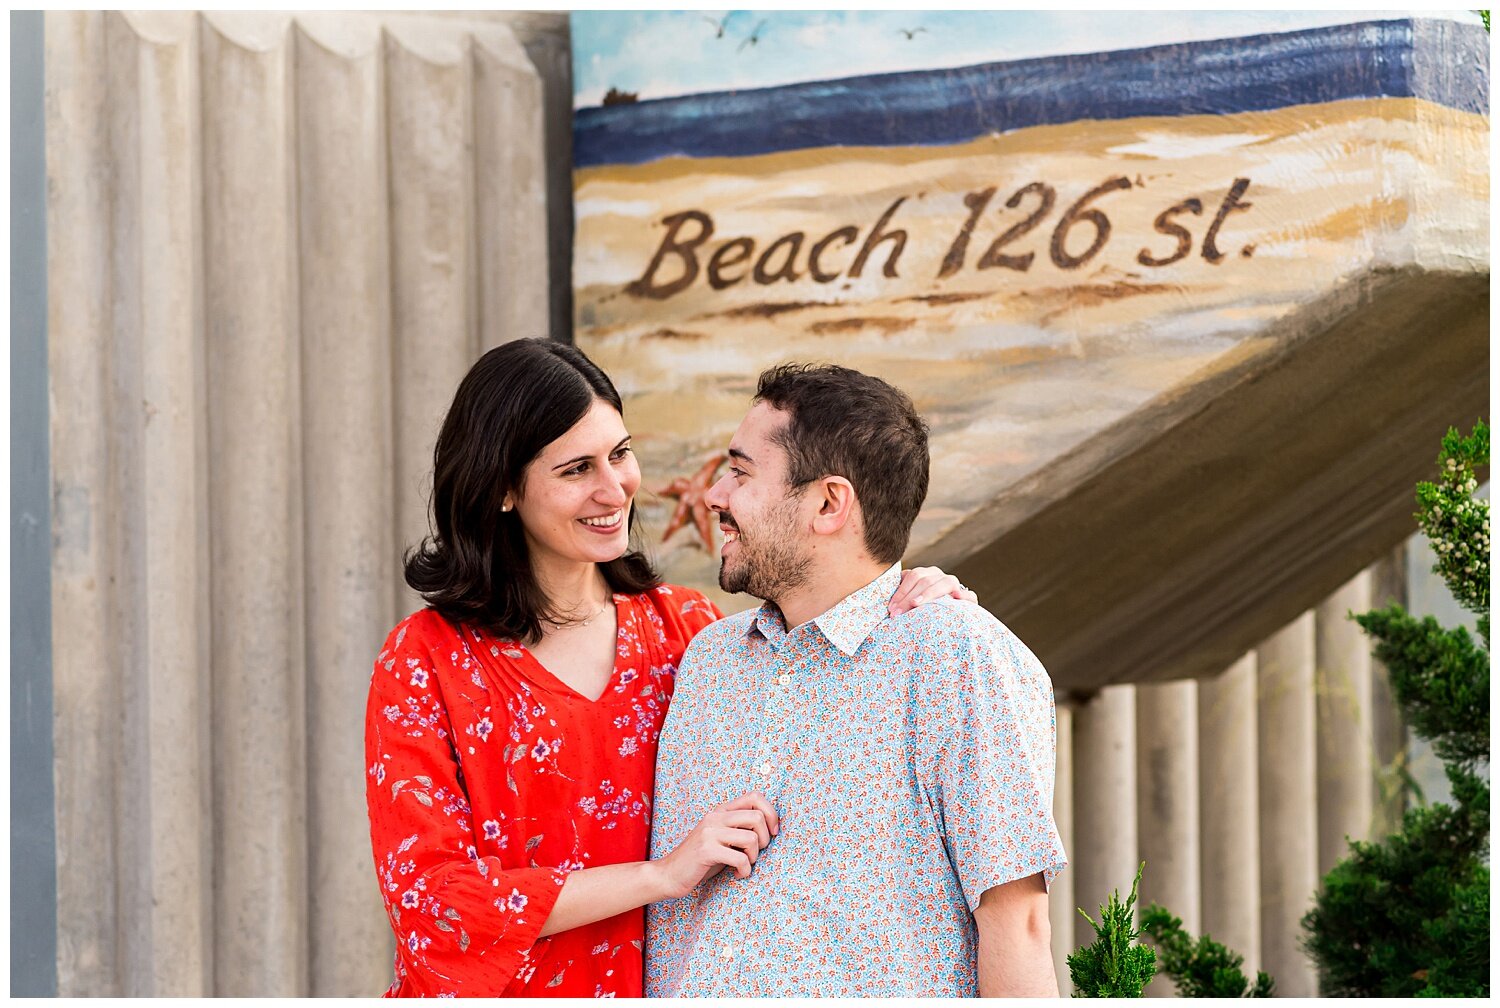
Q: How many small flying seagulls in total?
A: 3